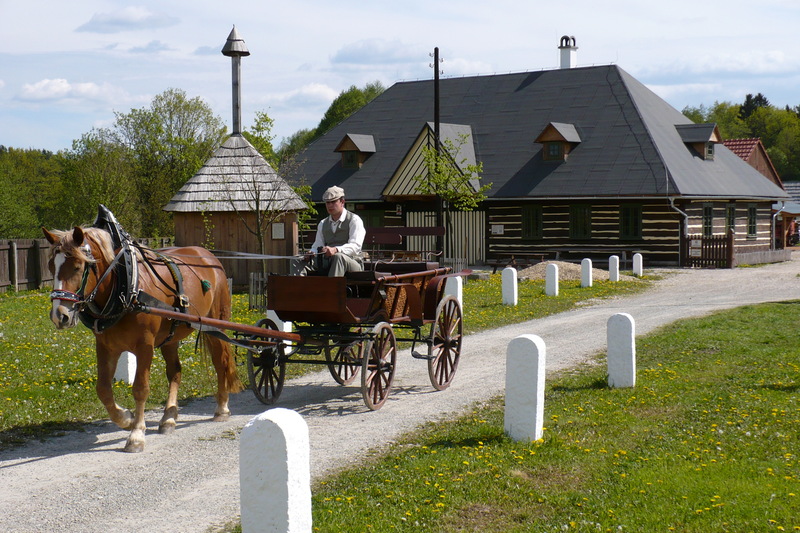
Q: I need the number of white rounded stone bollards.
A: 11